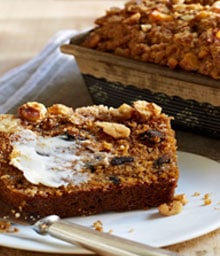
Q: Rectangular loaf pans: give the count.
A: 1